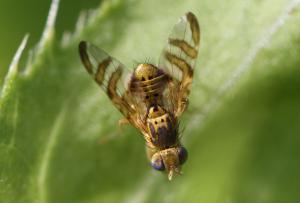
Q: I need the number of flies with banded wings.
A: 1